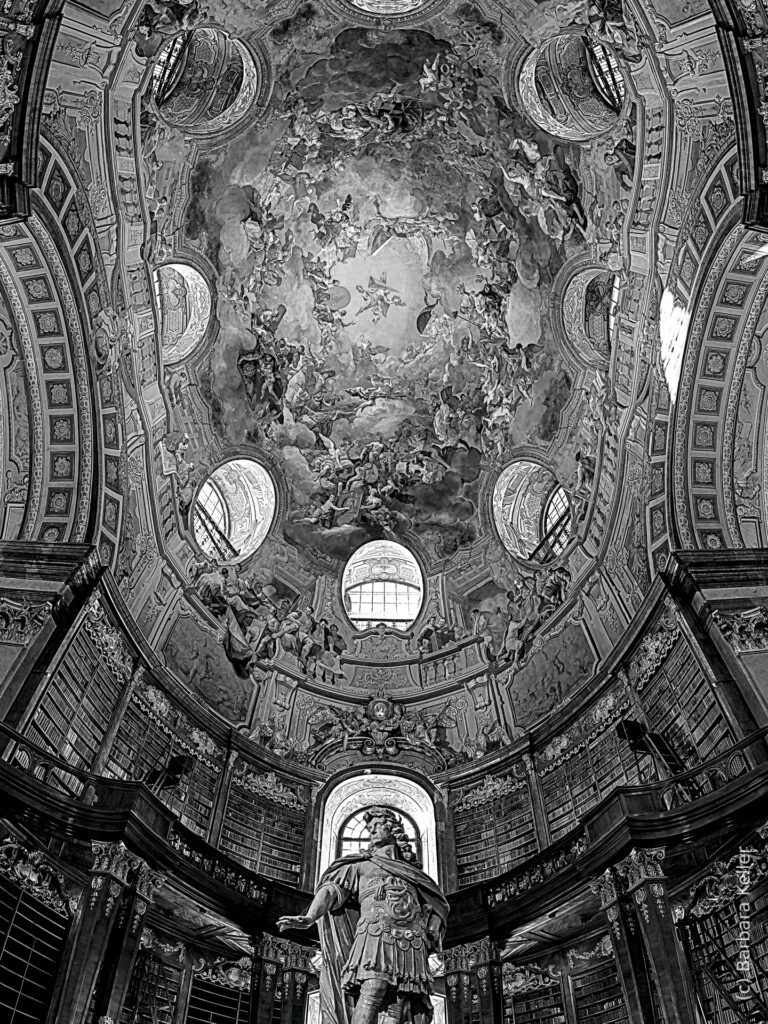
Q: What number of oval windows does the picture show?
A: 8